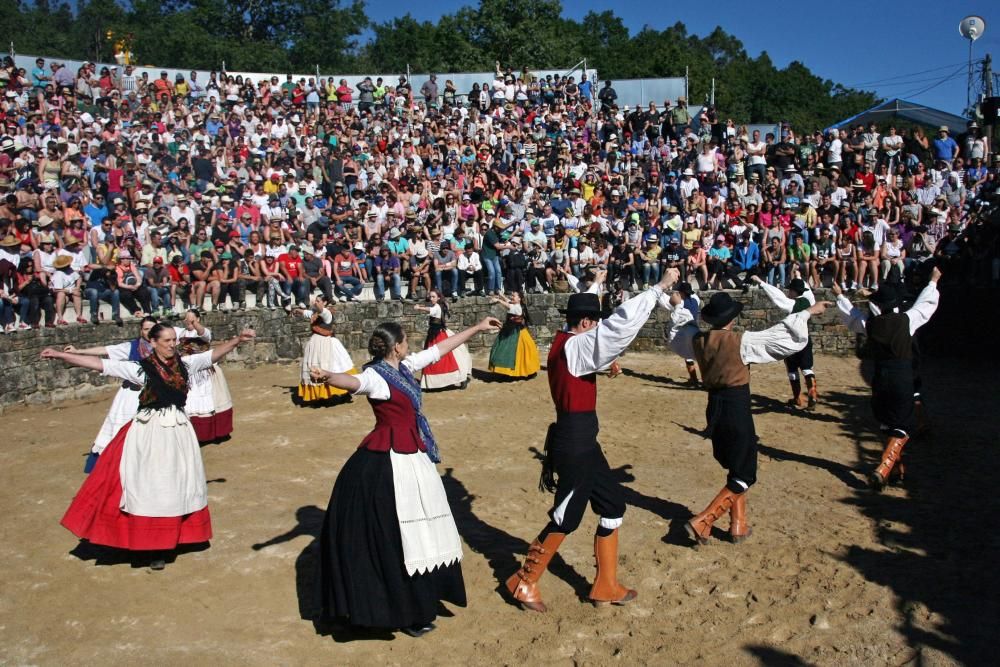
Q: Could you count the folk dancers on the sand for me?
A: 14